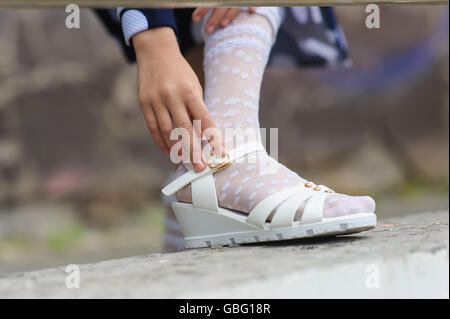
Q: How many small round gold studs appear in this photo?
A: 3